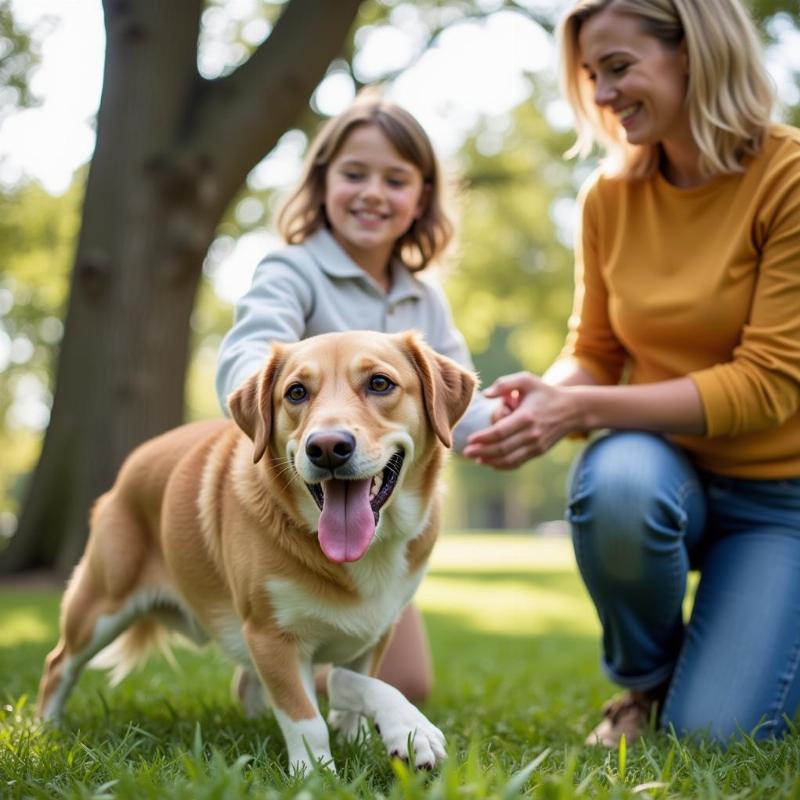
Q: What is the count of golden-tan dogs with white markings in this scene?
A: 1